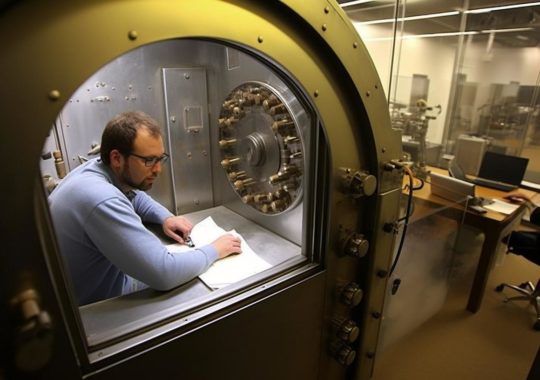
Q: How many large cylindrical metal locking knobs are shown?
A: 5